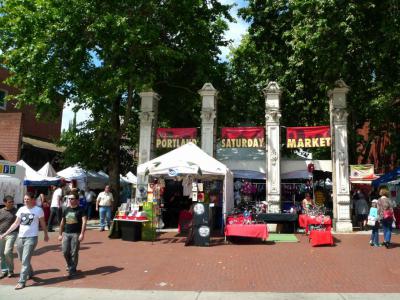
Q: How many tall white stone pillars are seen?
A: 4